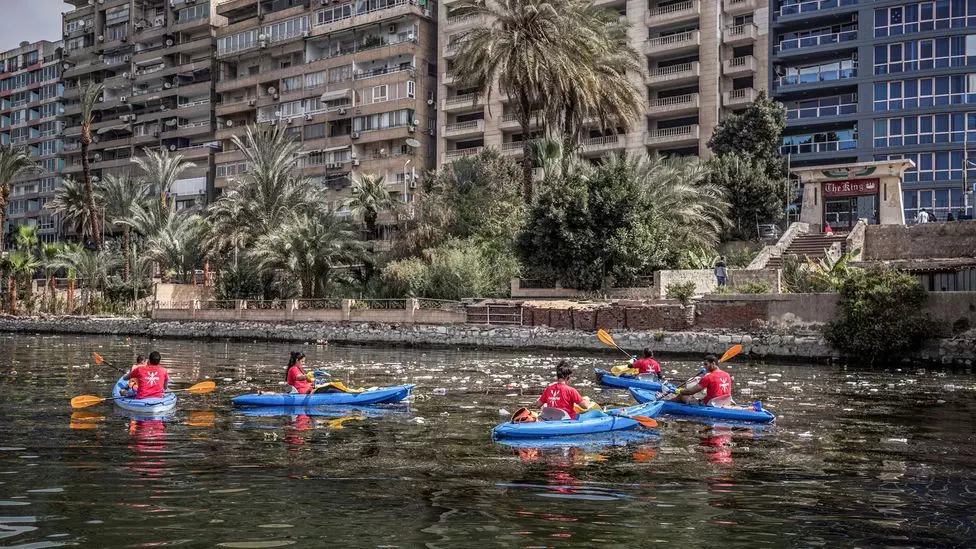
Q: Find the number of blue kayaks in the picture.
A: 5